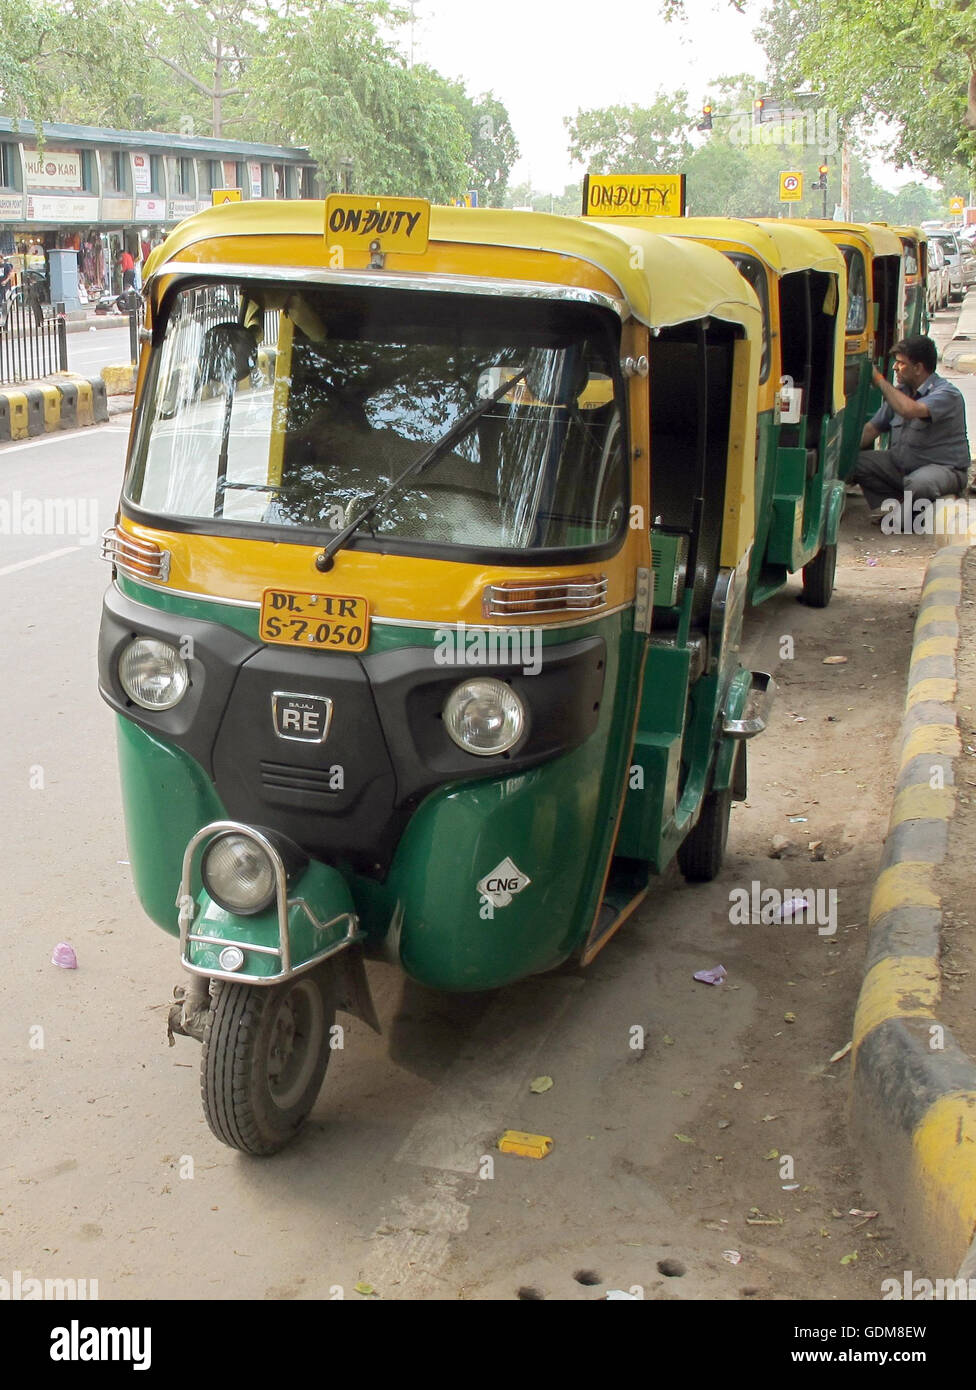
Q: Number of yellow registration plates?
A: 1